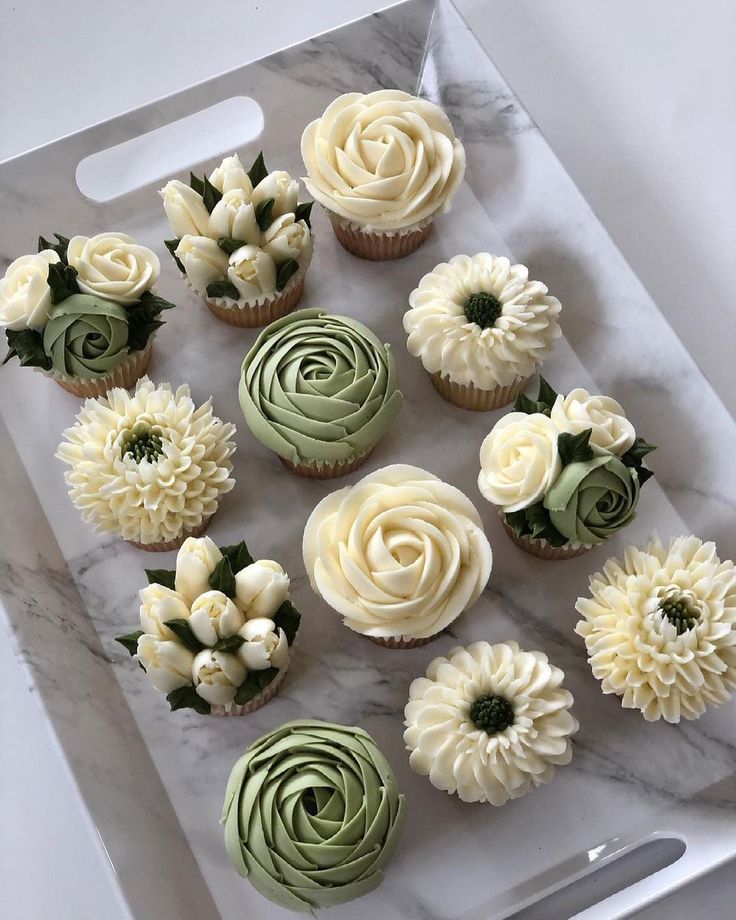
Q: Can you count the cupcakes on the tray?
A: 12